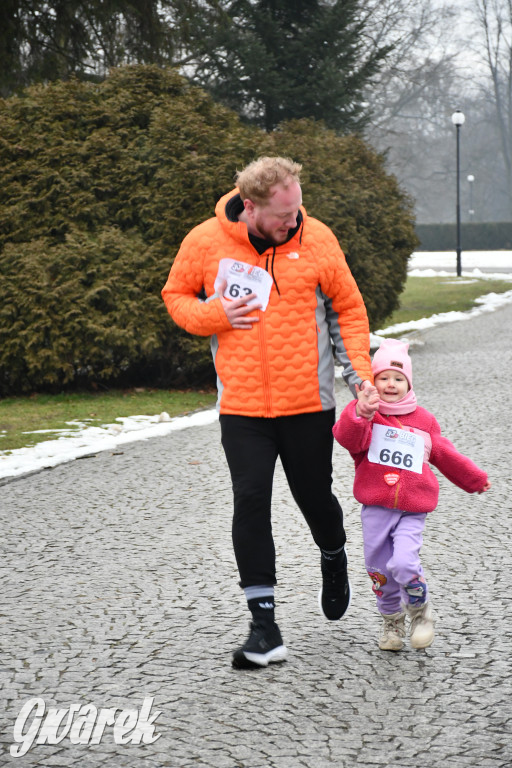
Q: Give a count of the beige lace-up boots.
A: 2